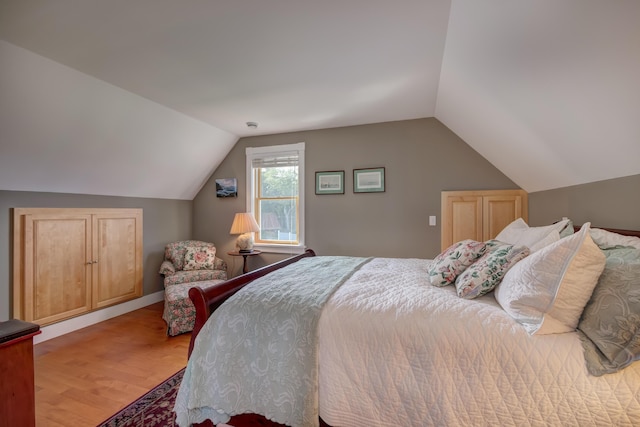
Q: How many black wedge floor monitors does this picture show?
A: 0